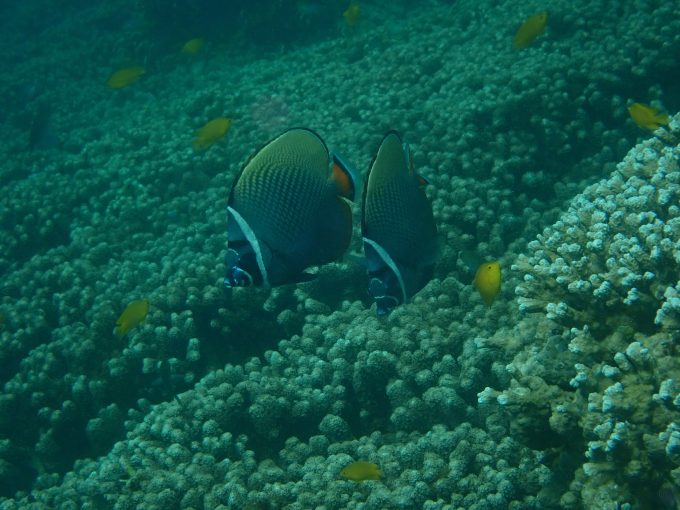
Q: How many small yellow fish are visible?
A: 9